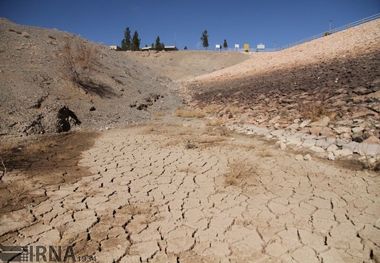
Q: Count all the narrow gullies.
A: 1